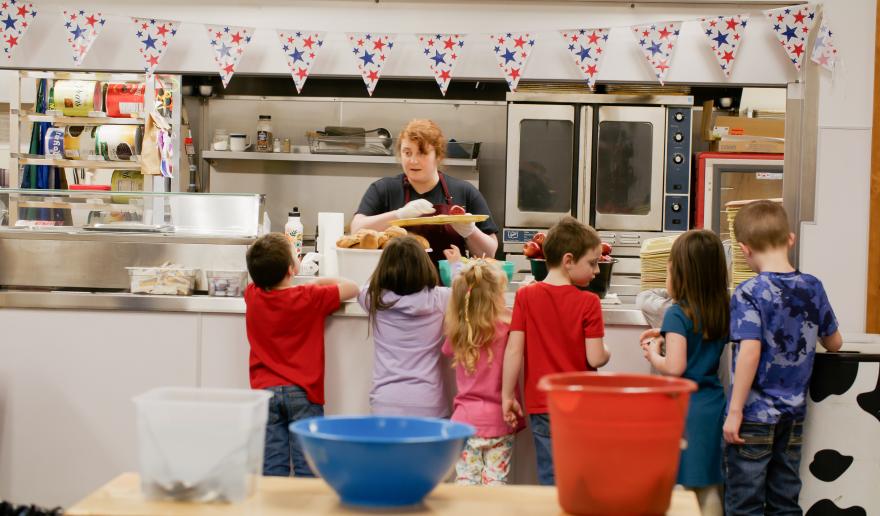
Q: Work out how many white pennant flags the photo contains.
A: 13